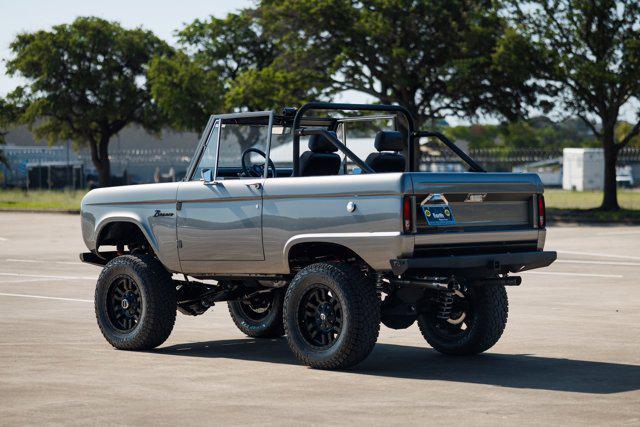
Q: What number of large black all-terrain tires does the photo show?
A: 4